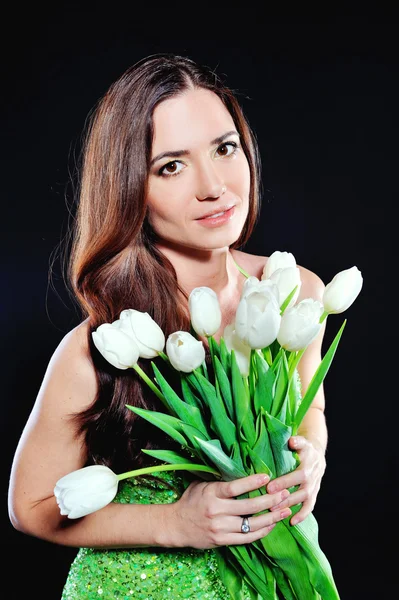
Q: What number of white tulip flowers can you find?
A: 11